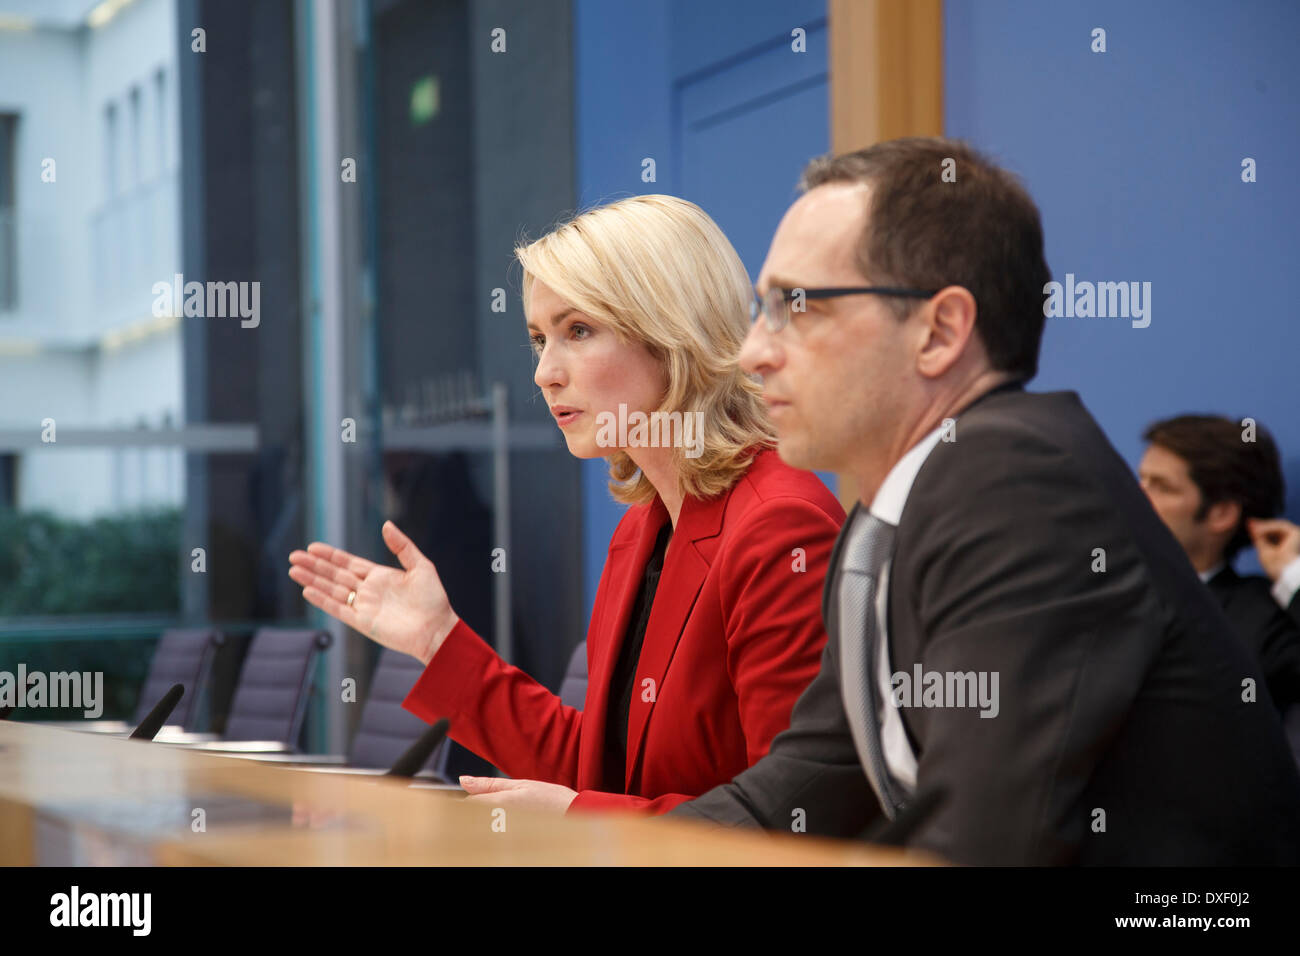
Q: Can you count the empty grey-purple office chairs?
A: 4